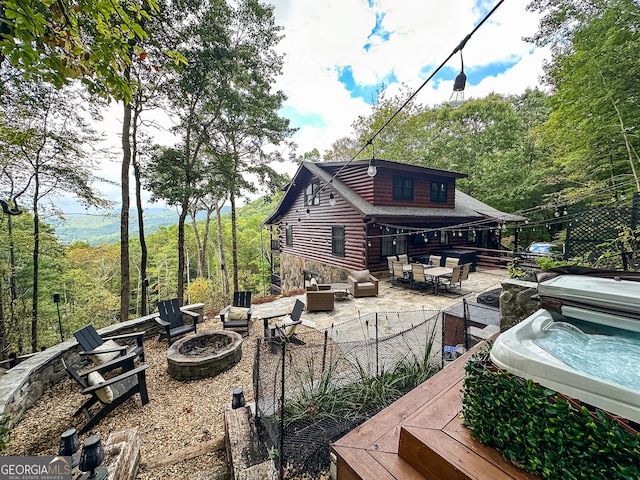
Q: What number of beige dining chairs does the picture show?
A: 8